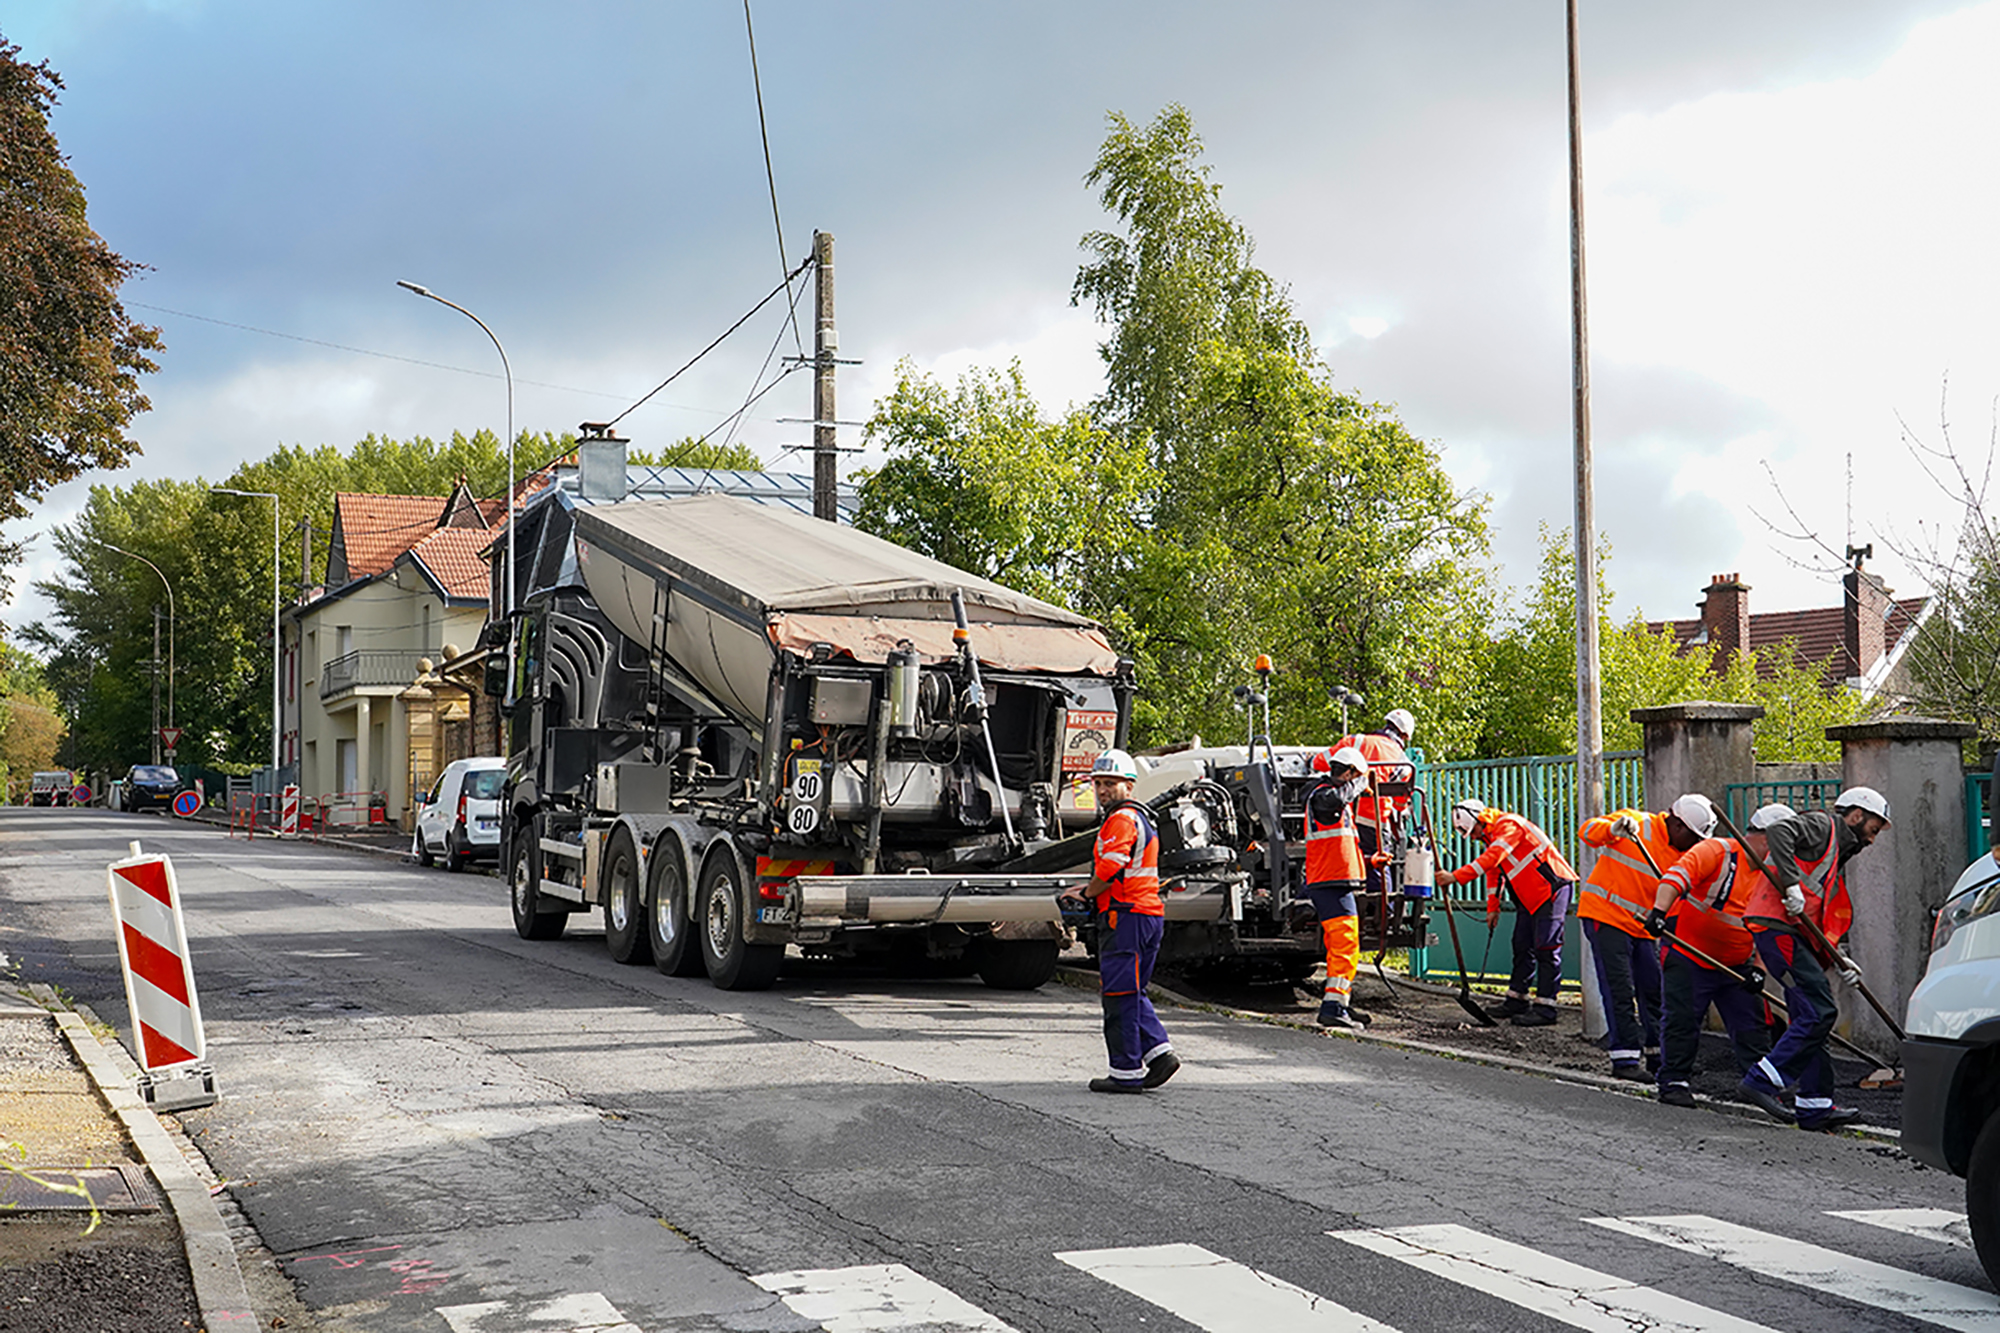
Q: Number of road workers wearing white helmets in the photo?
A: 7